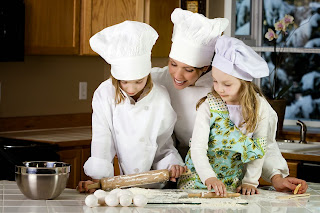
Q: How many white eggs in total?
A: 7